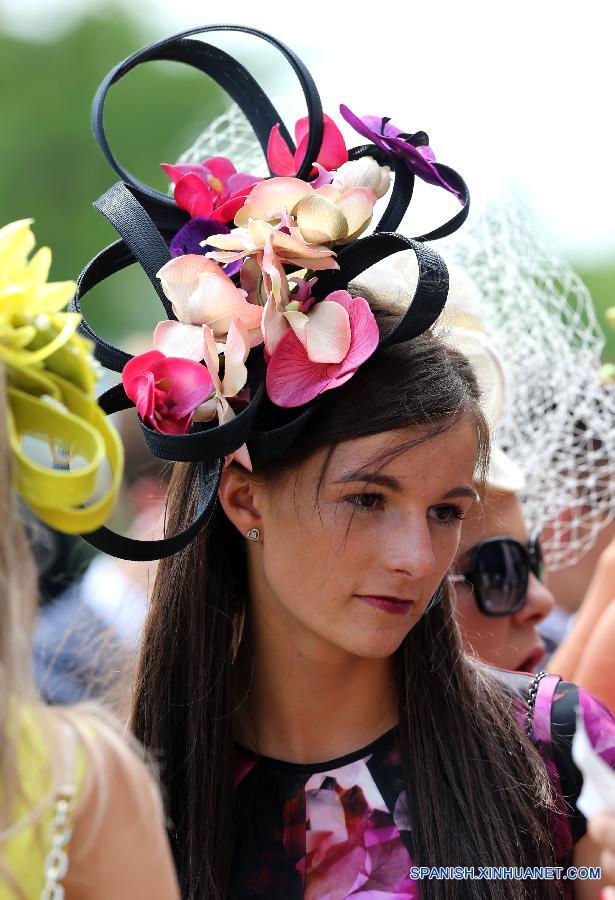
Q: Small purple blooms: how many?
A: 2